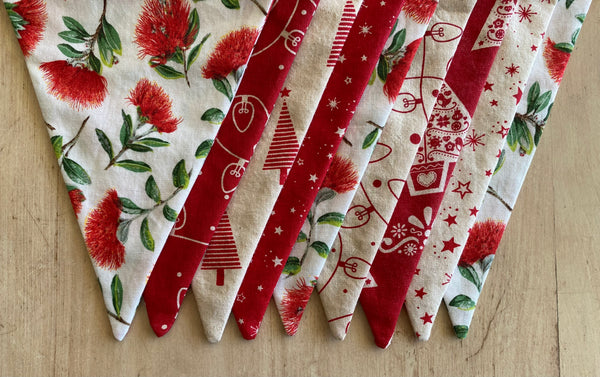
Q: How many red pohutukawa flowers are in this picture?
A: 13